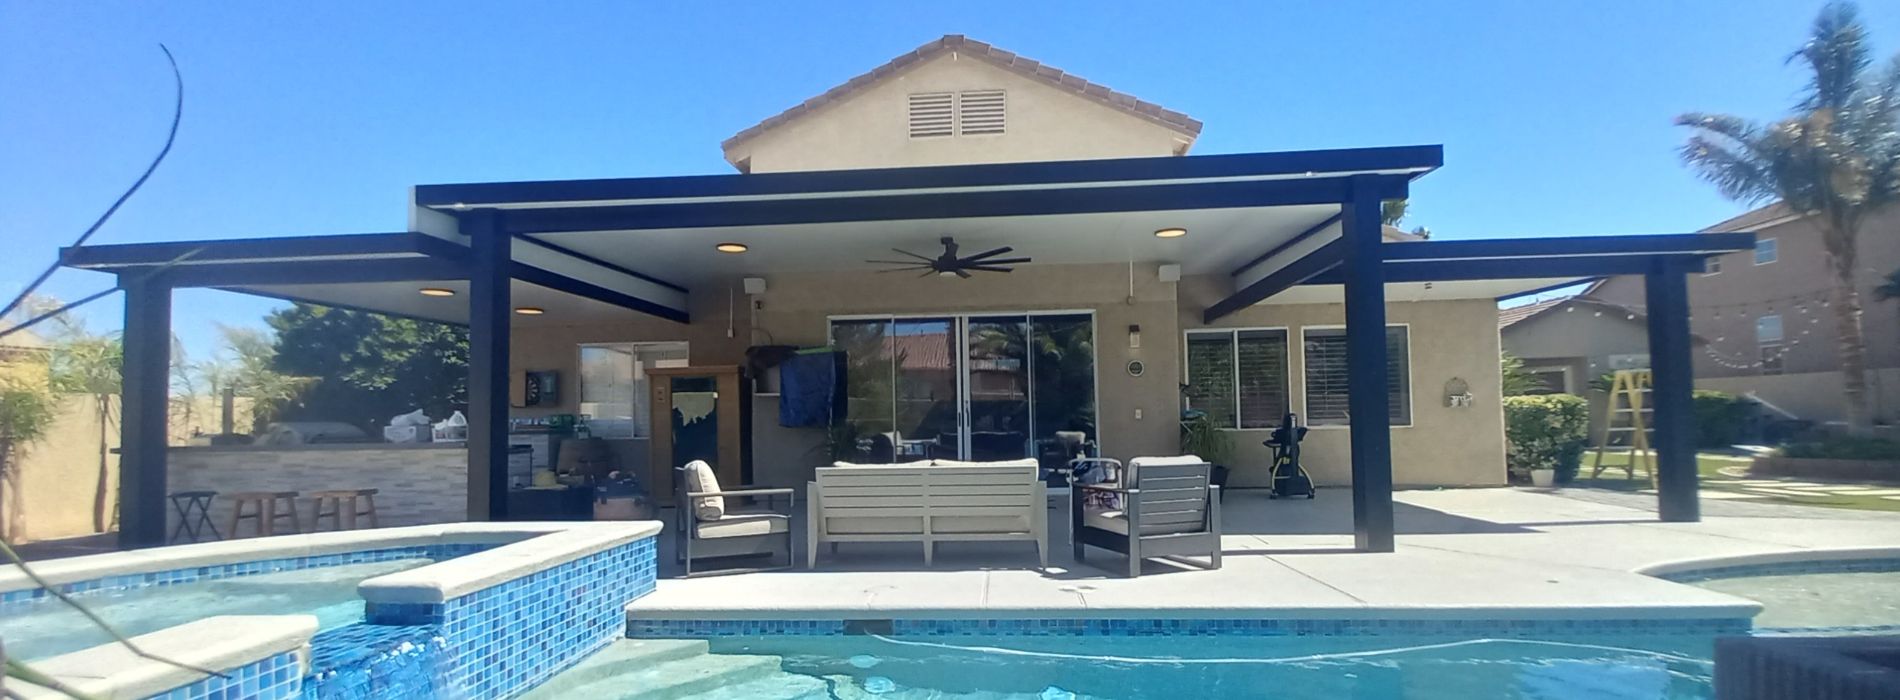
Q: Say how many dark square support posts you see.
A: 4